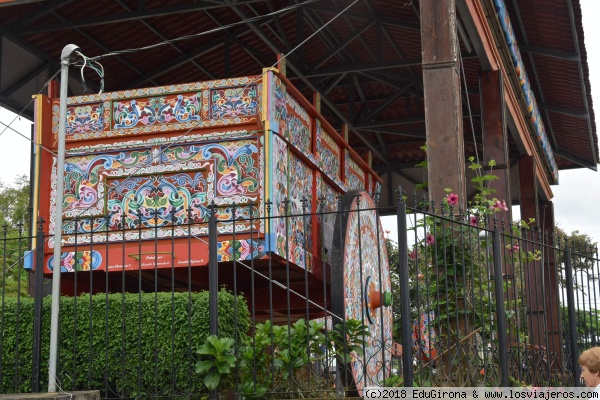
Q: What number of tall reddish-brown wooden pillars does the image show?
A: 4